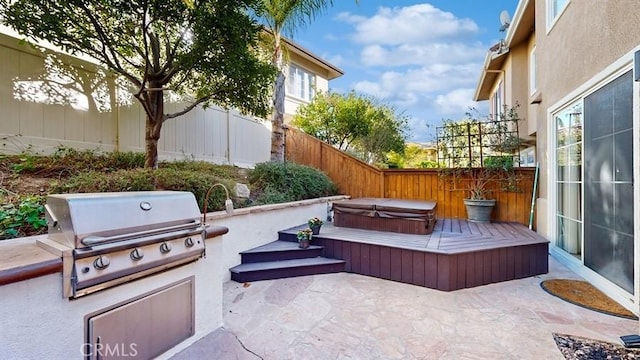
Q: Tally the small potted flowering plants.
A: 2